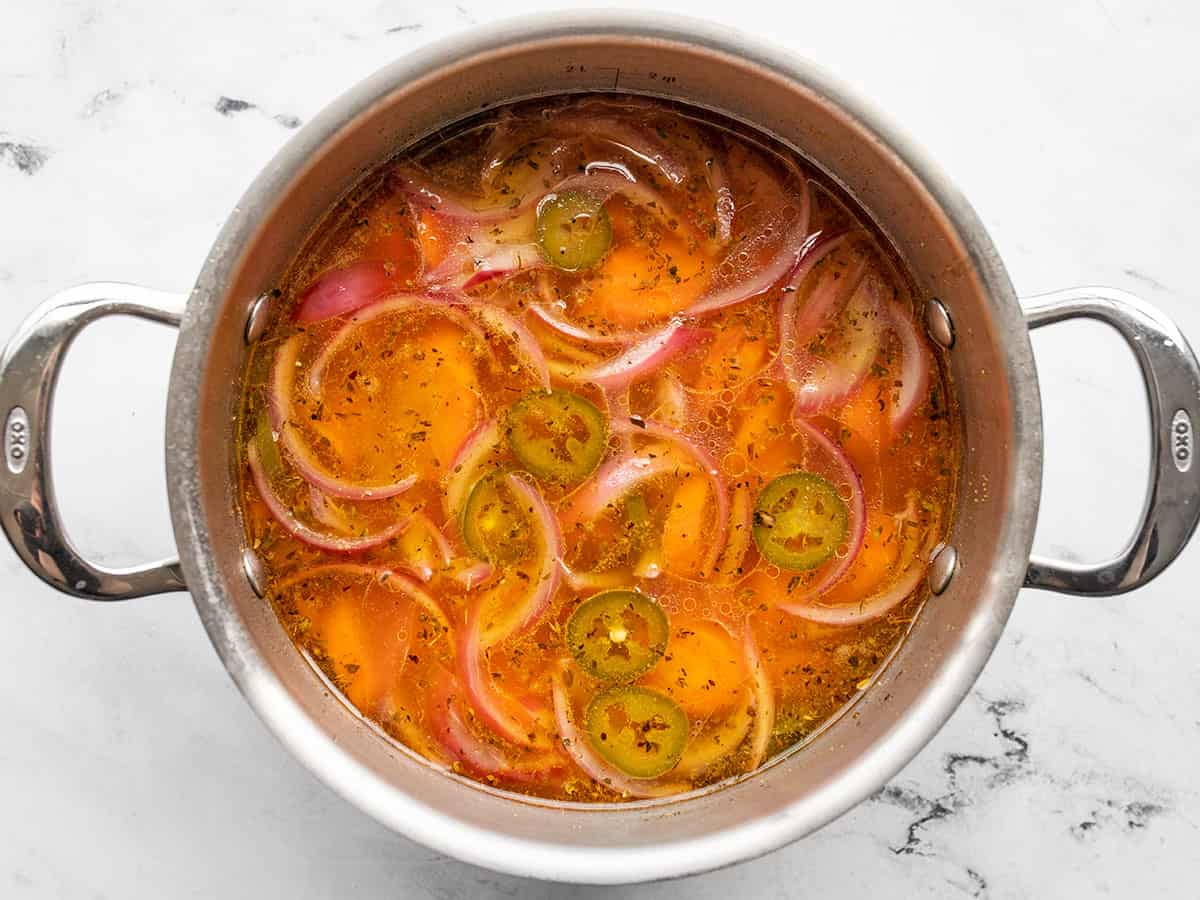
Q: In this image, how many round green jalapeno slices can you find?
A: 6